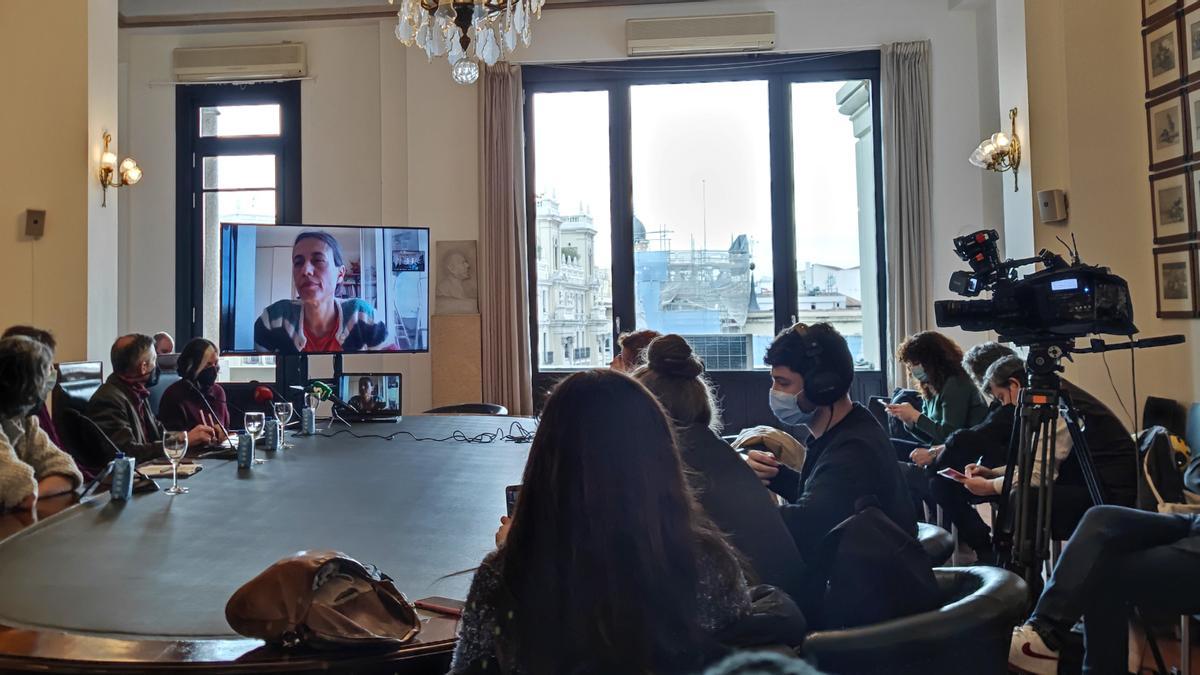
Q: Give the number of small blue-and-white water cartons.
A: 4